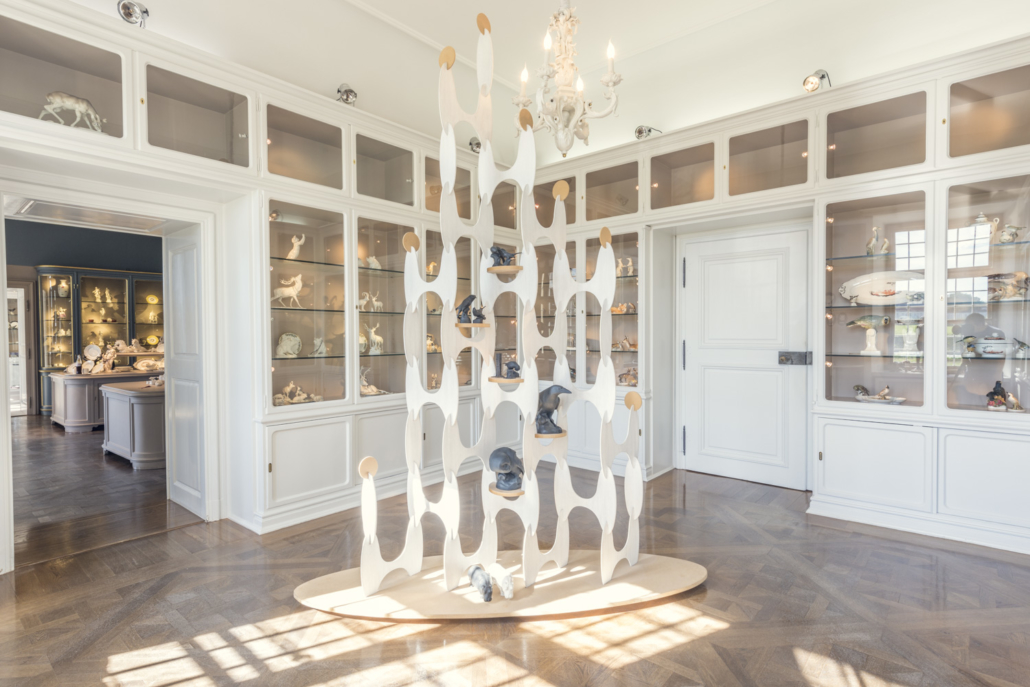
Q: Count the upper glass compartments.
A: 12